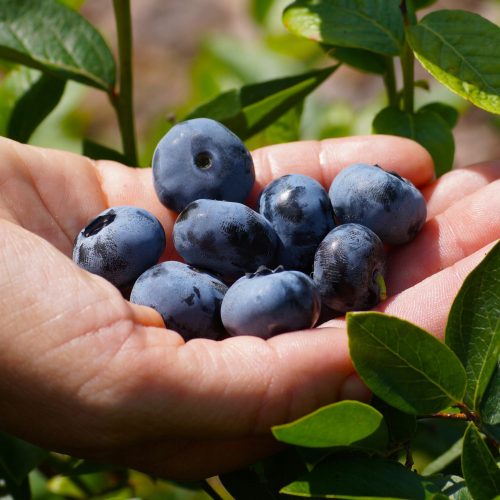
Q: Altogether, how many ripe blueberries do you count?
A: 8